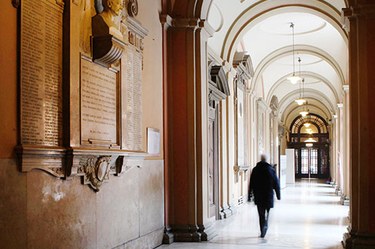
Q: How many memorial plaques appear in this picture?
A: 3